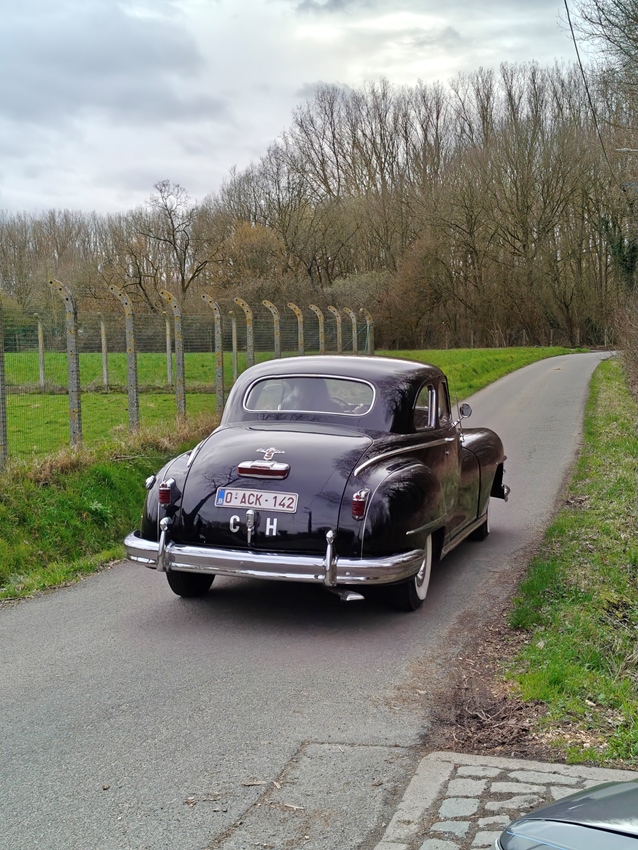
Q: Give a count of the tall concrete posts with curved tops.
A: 11